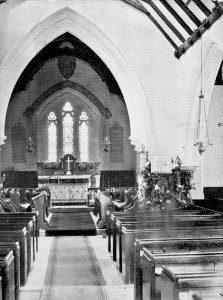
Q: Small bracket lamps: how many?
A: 2